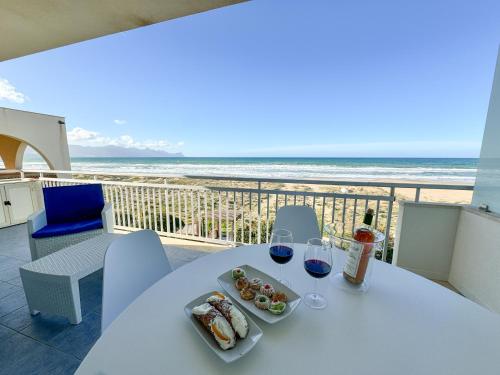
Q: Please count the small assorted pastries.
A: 8